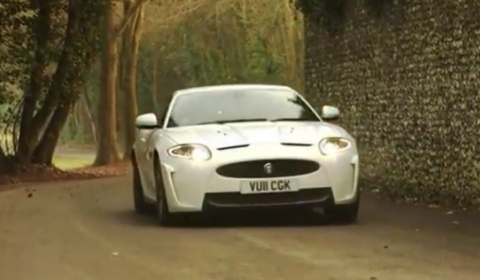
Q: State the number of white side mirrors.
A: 2